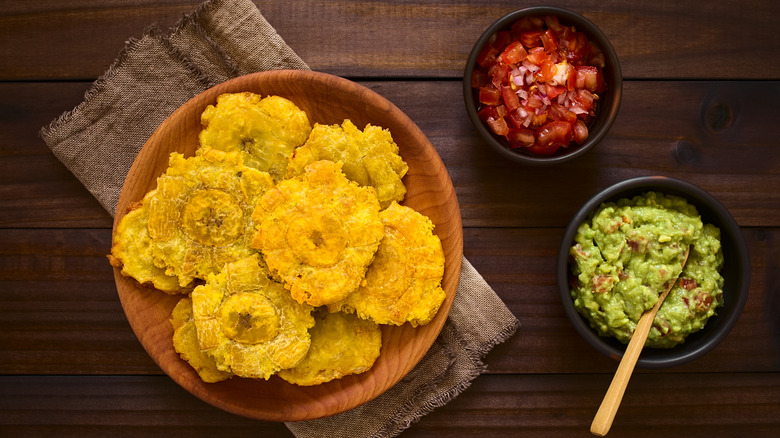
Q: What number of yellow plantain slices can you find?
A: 9